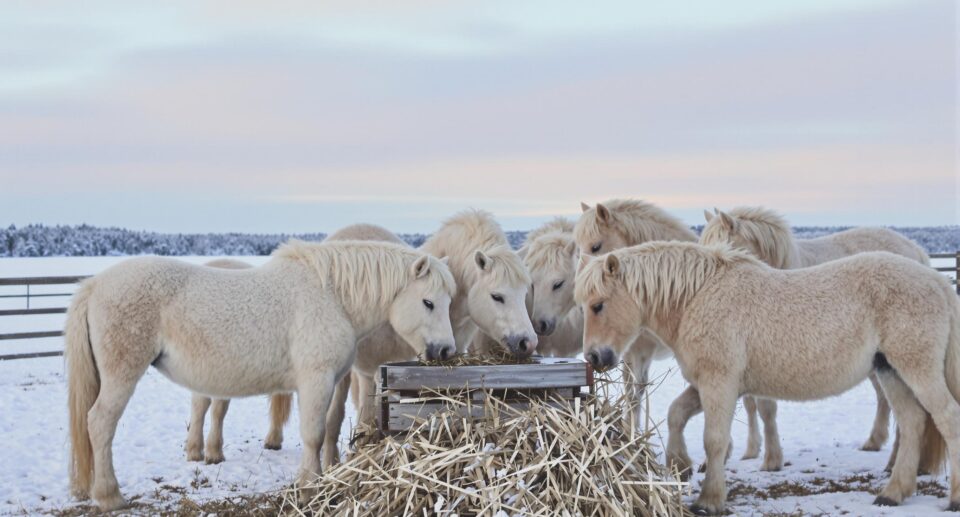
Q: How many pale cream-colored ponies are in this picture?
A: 6